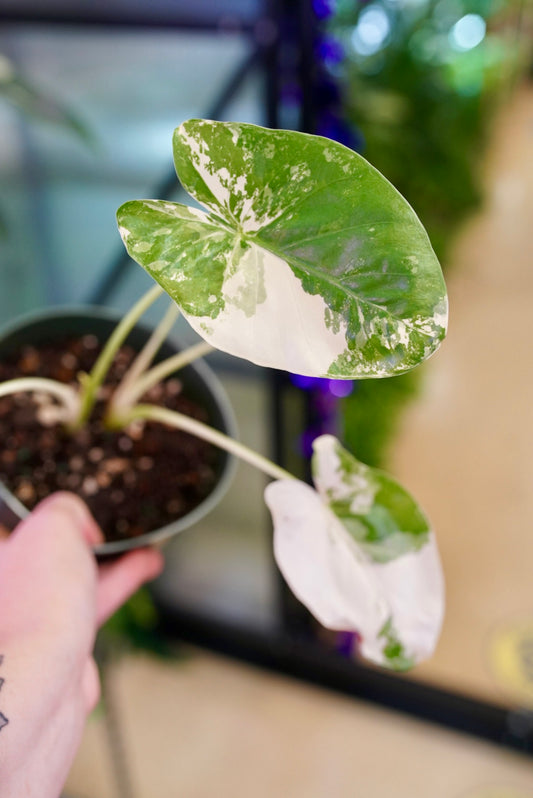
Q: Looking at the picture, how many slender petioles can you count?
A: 5